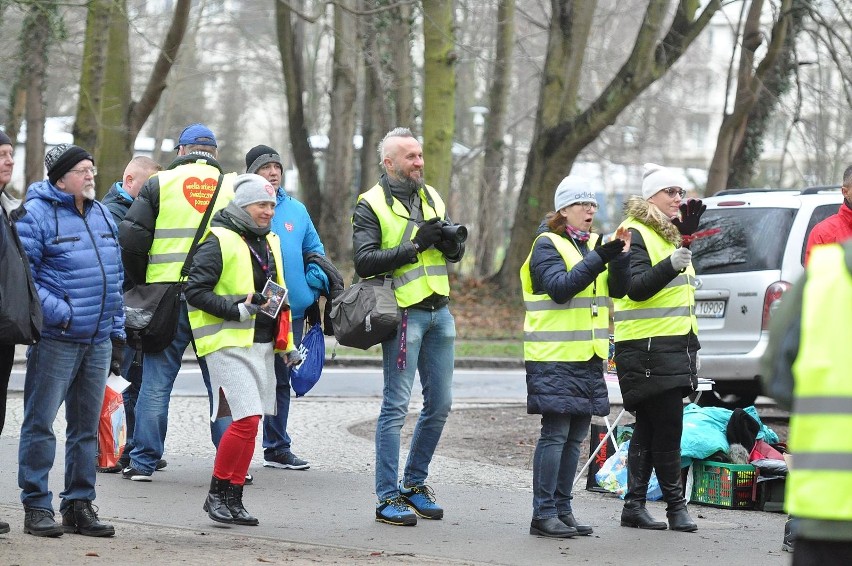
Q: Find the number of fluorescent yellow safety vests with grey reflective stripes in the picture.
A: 6